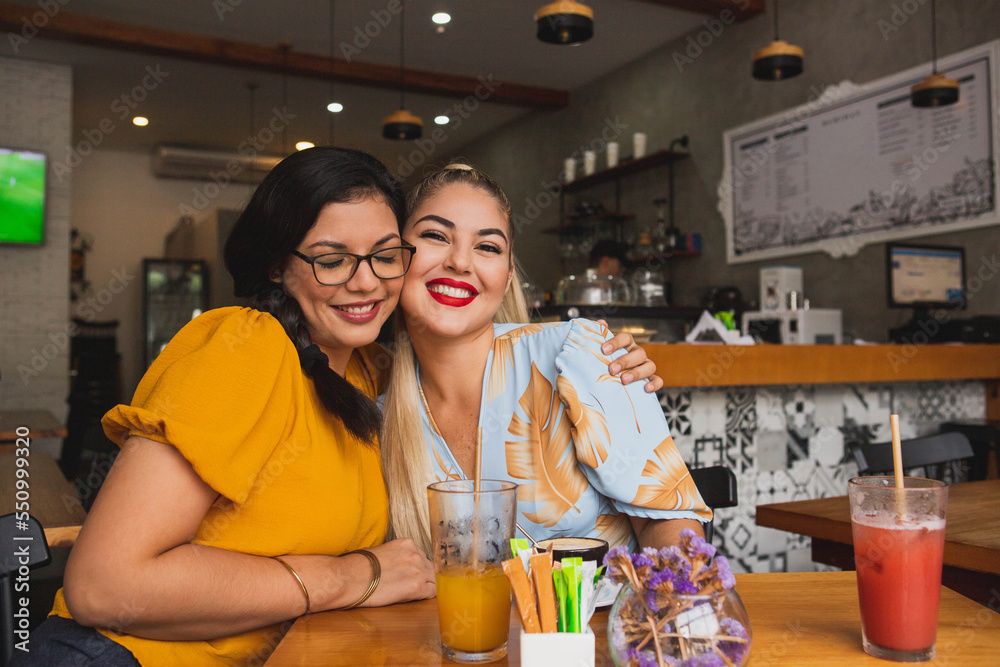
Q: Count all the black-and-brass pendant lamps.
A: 4